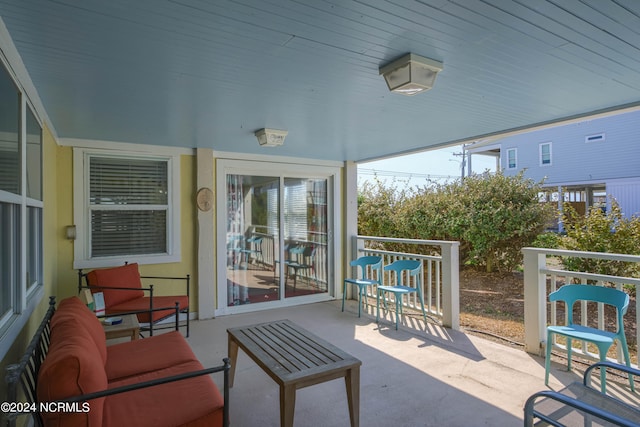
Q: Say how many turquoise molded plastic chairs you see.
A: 3